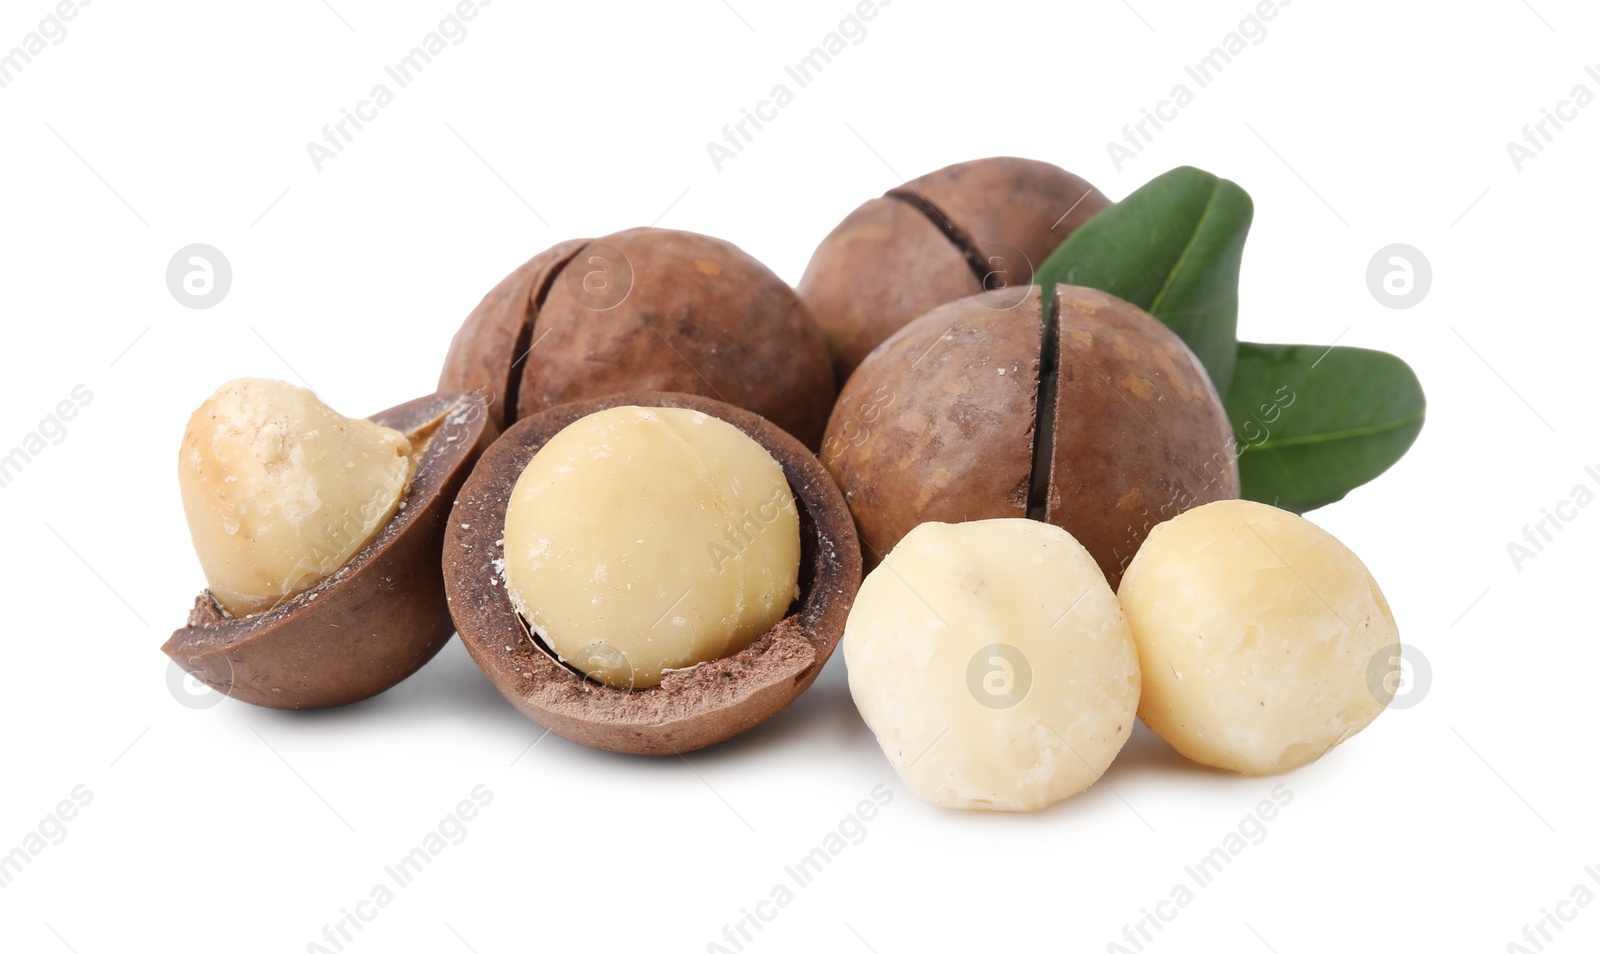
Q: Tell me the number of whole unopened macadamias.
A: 3